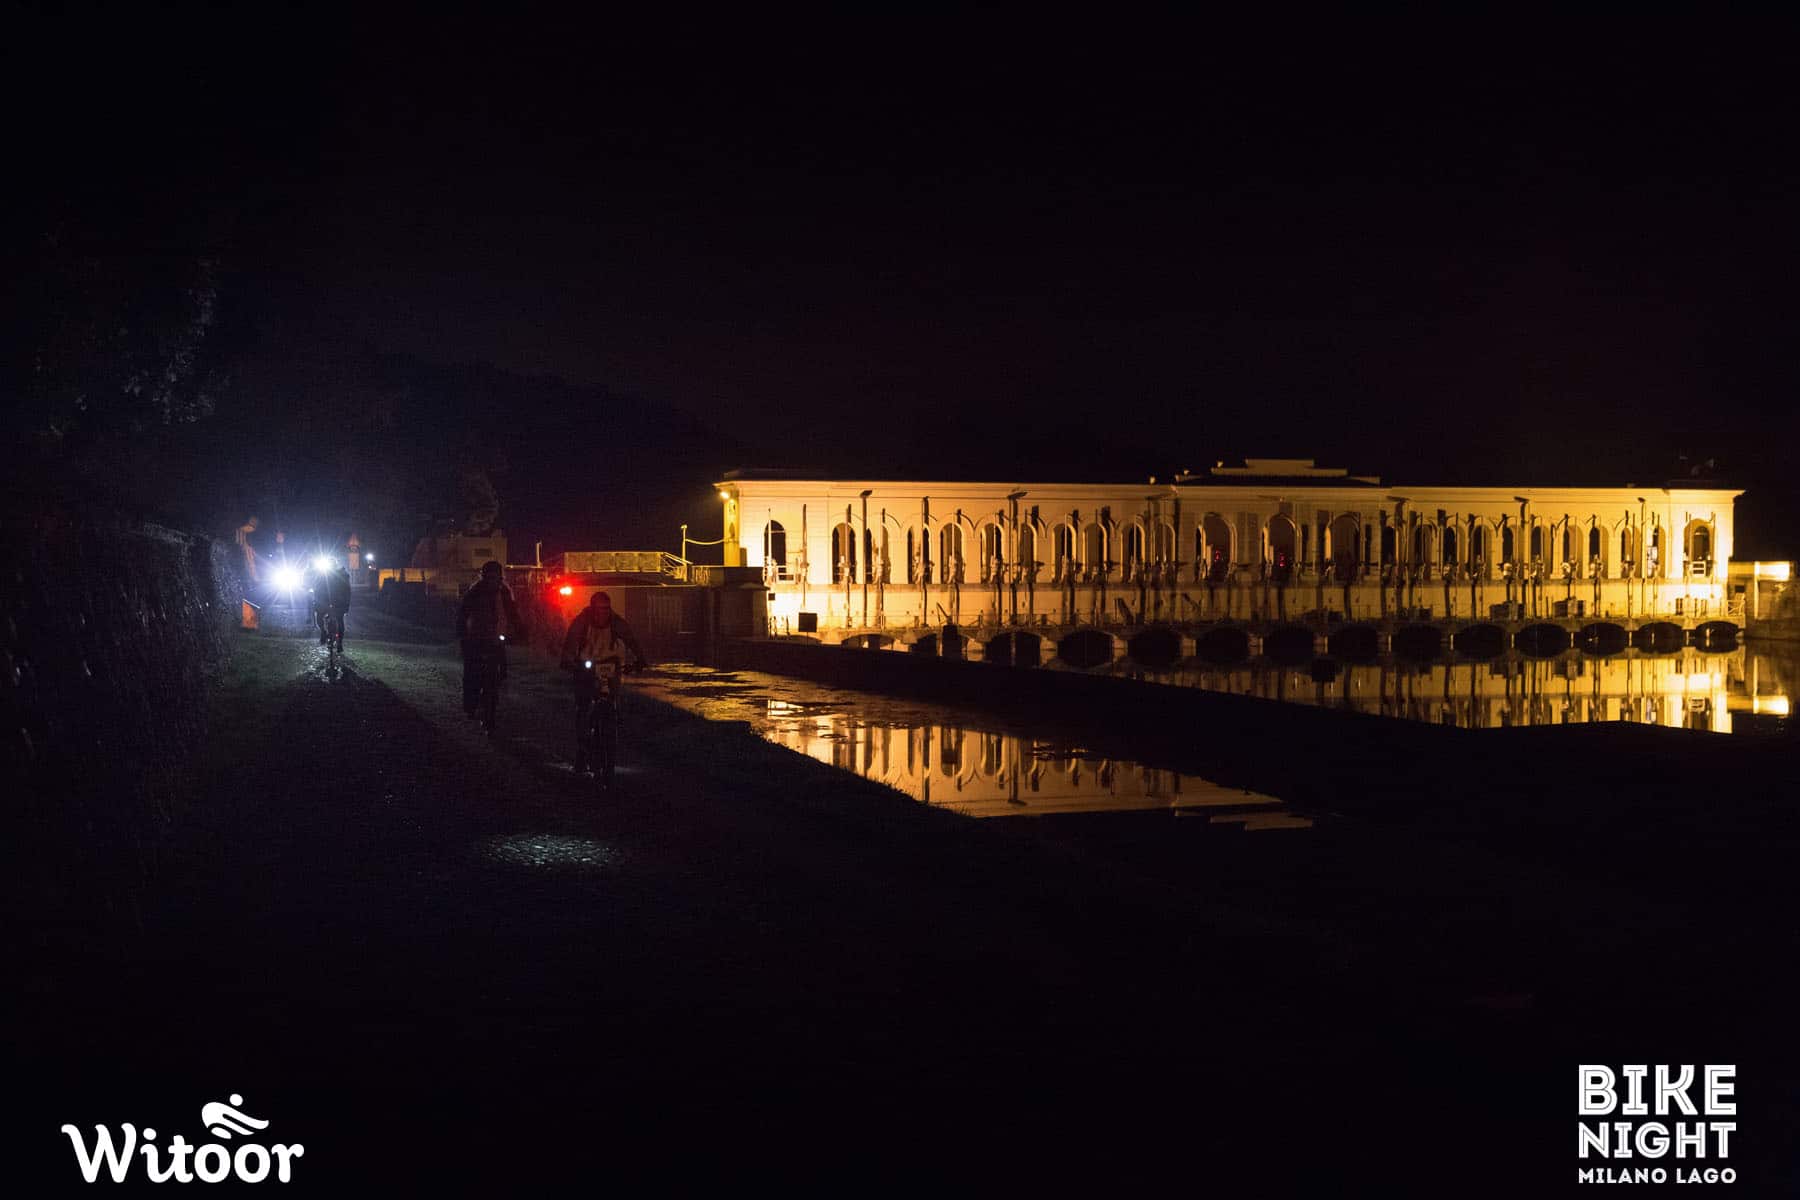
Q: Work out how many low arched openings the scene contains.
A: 15